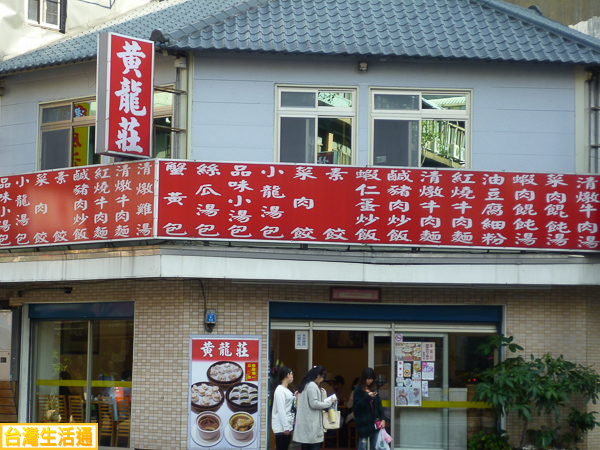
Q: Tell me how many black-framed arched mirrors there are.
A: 0